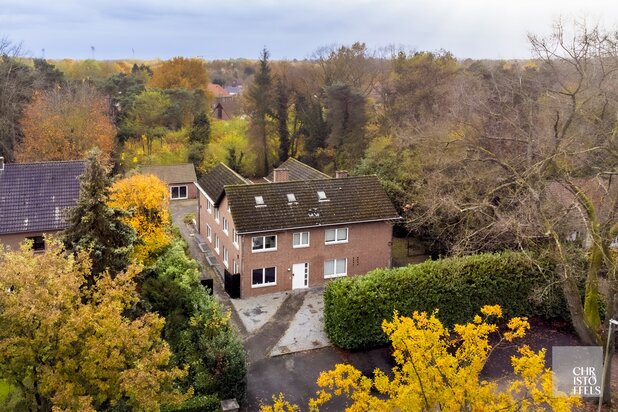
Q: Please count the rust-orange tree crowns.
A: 2